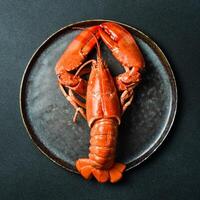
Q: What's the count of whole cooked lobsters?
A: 1